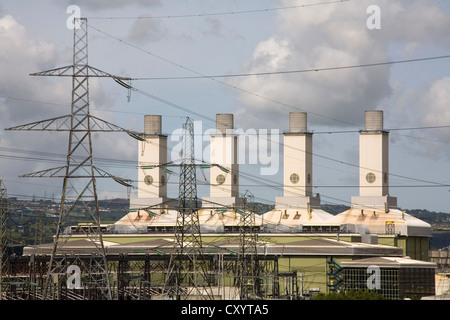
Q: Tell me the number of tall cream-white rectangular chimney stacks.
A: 4